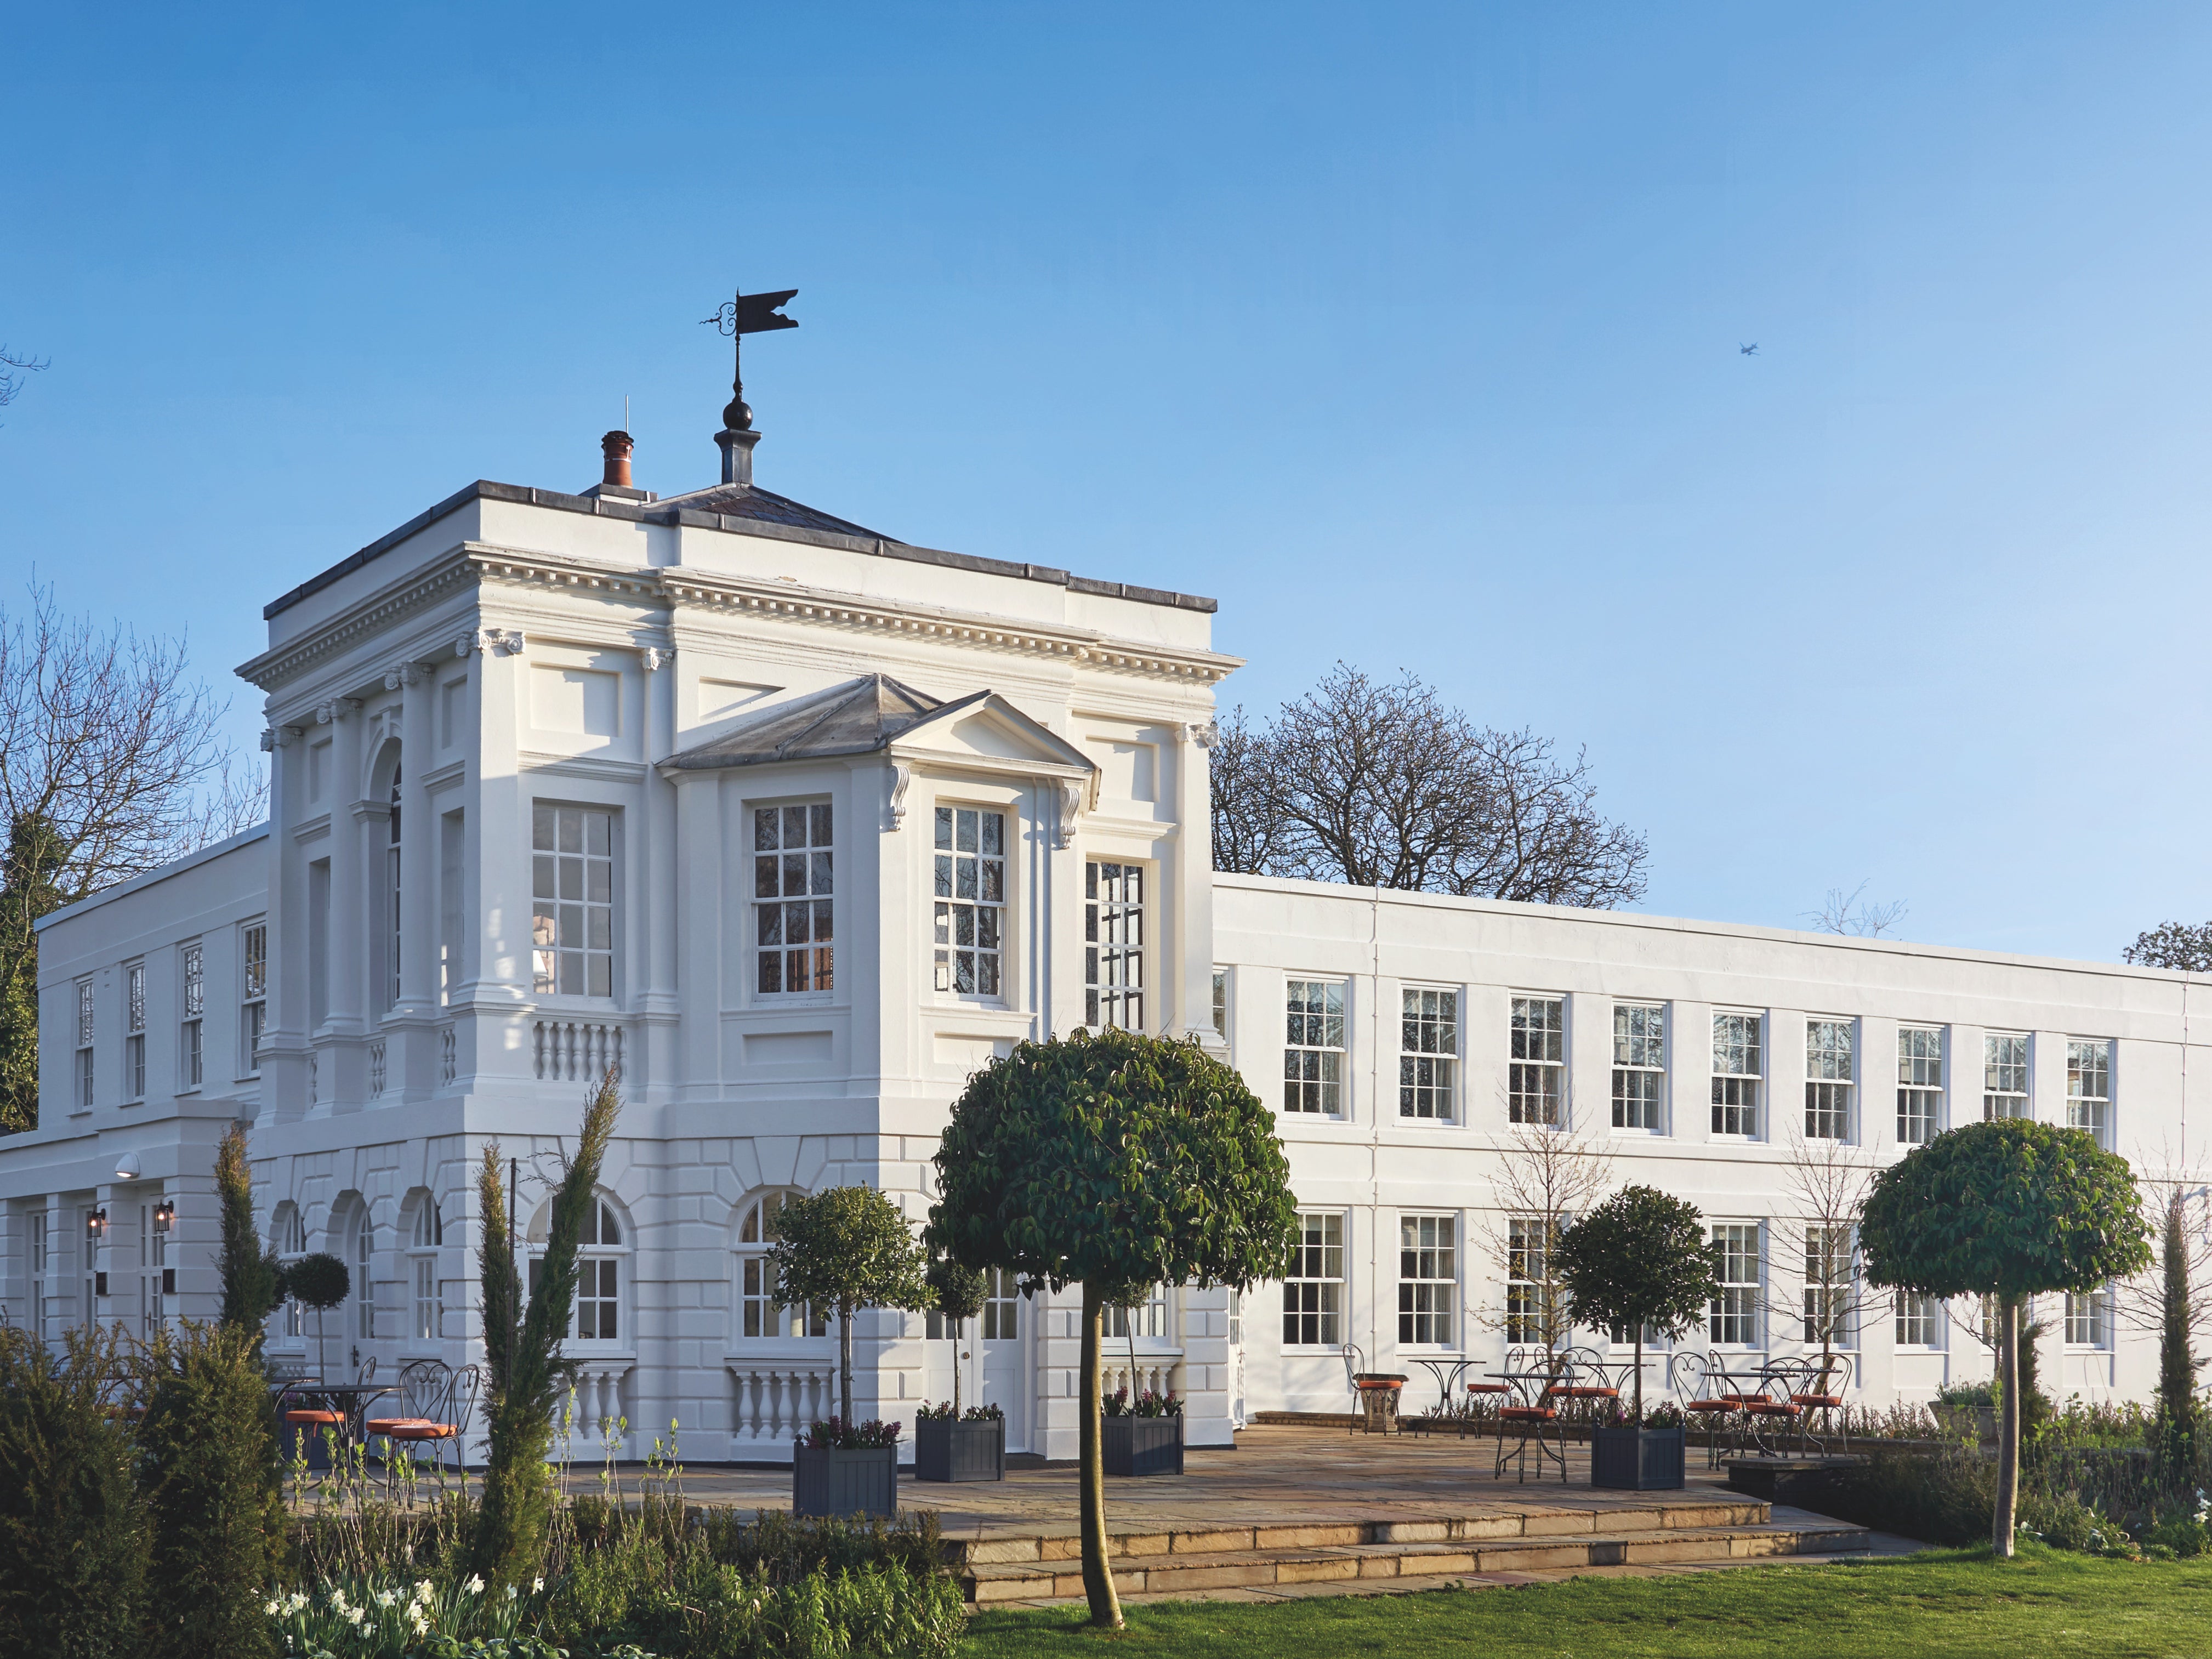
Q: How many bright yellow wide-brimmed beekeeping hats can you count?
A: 0